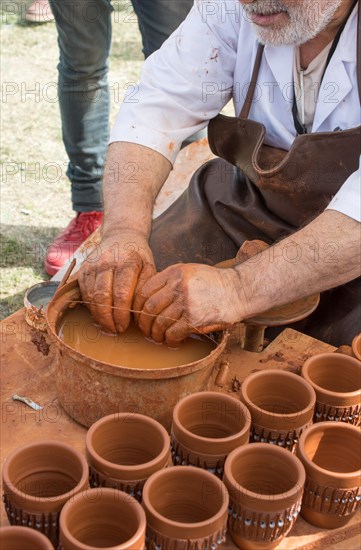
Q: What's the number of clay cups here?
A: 11